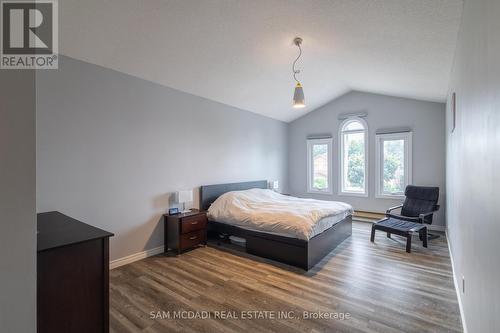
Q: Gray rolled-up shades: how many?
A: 3